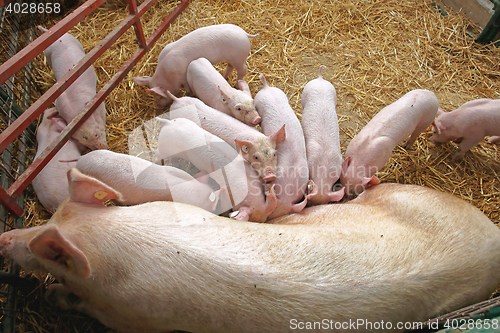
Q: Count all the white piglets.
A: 11